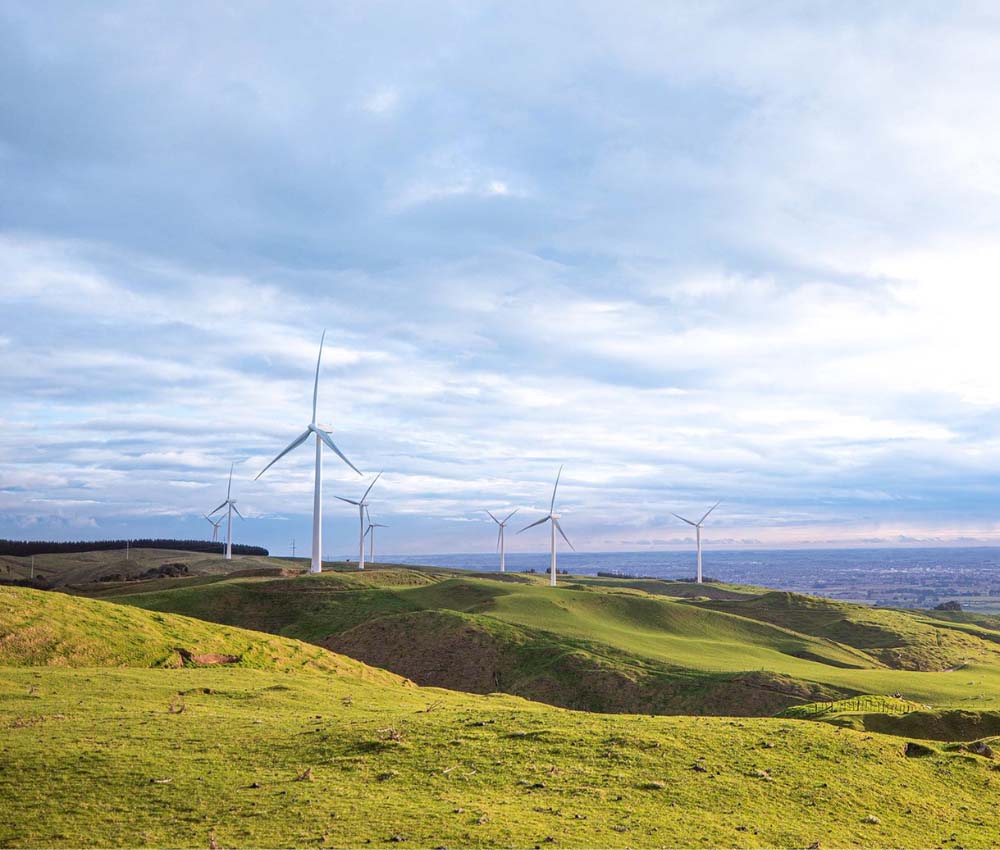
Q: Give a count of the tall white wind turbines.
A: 8